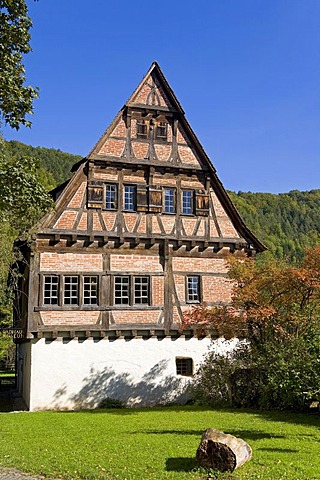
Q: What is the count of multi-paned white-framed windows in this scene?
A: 10